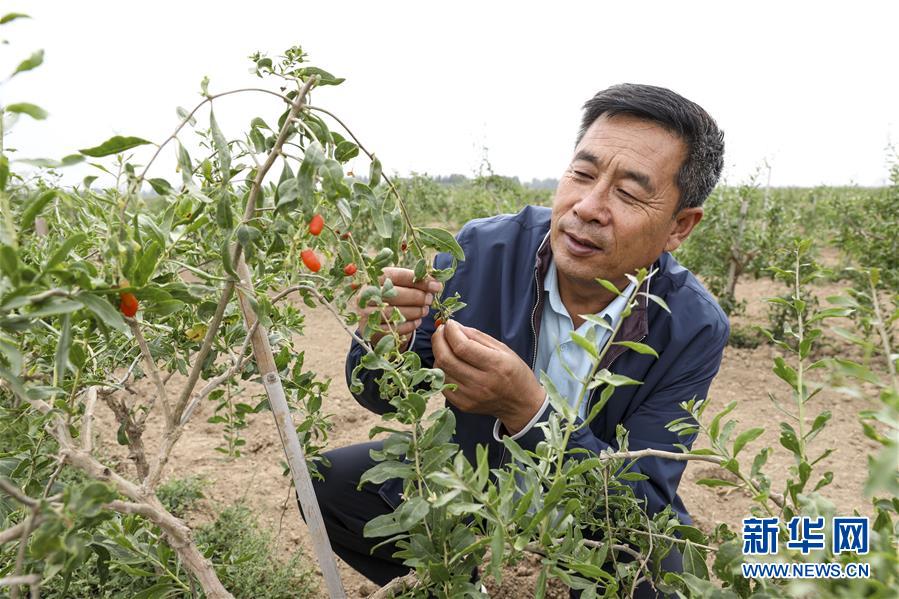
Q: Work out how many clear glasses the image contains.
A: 0